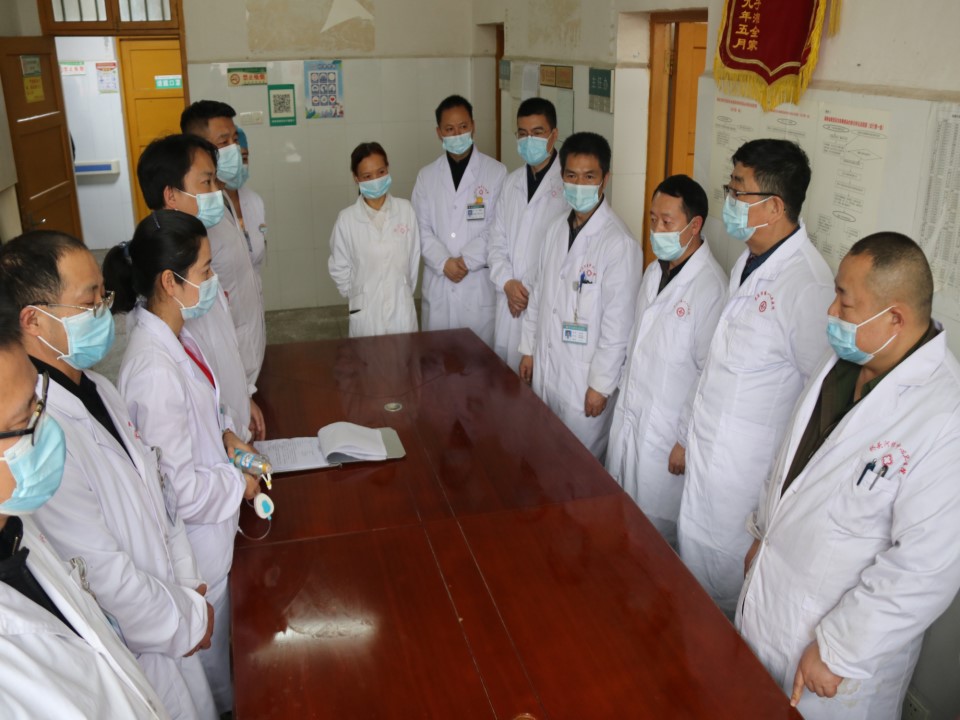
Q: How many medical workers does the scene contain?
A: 13